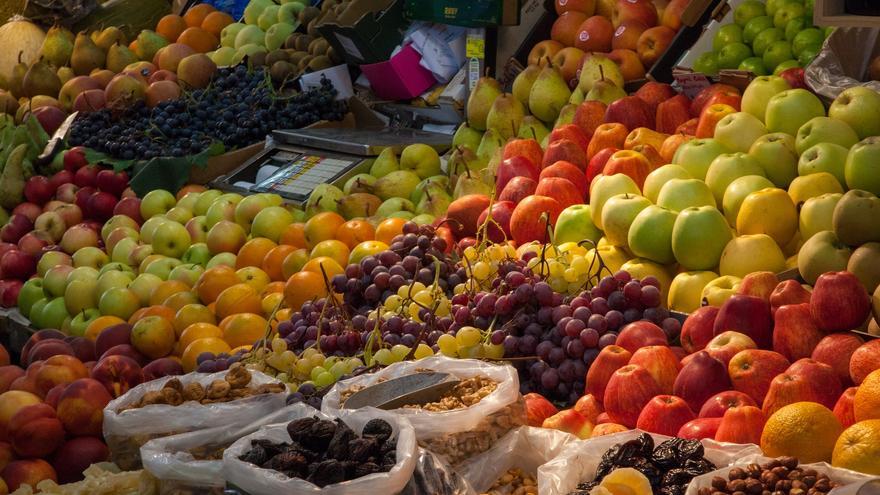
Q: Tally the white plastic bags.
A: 7